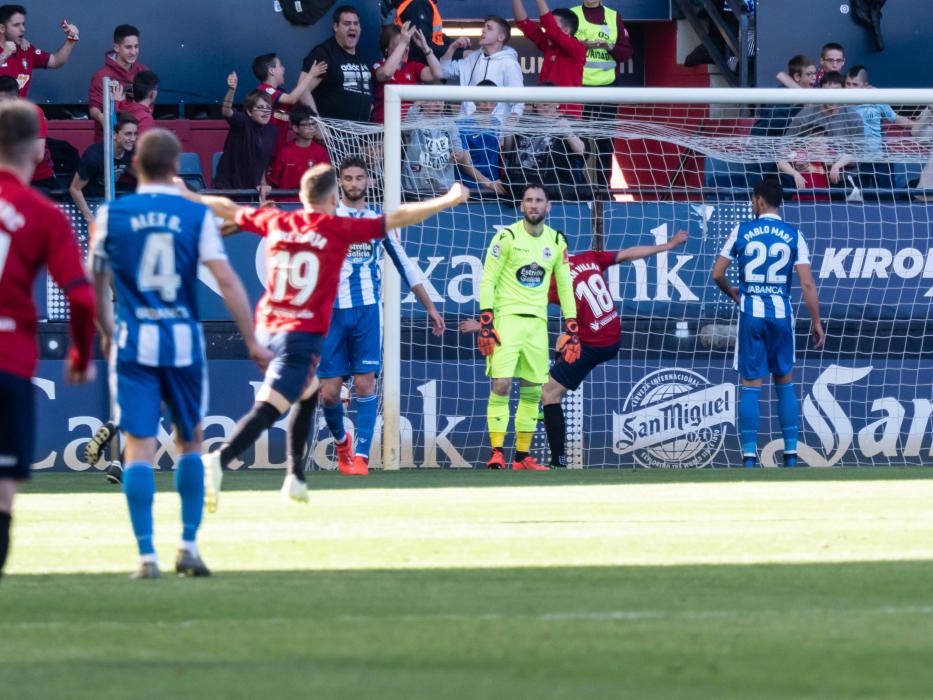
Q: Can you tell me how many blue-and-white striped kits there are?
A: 3